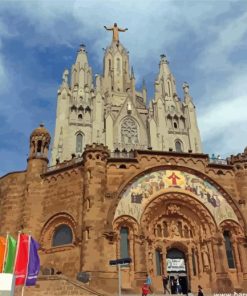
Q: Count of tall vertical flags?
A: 4